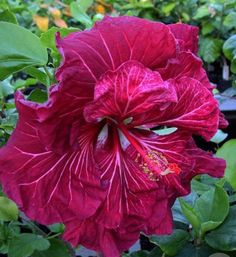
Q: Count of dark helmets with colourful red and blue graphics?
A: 0